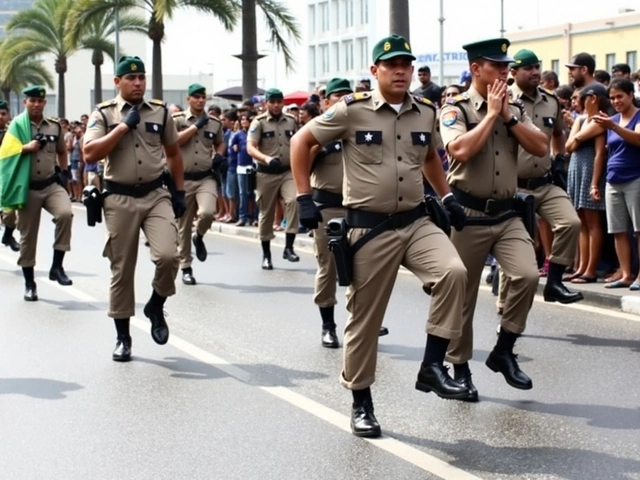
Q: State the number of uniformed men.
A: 9